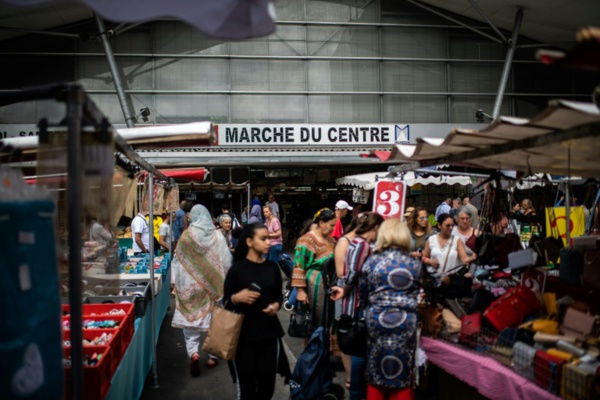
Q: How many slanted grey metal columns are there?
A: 2